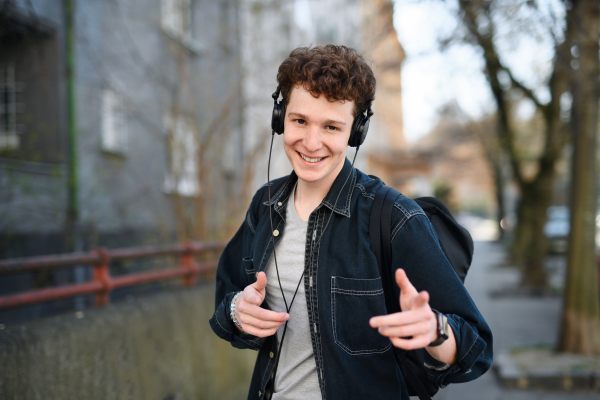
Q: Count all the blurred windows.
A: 4